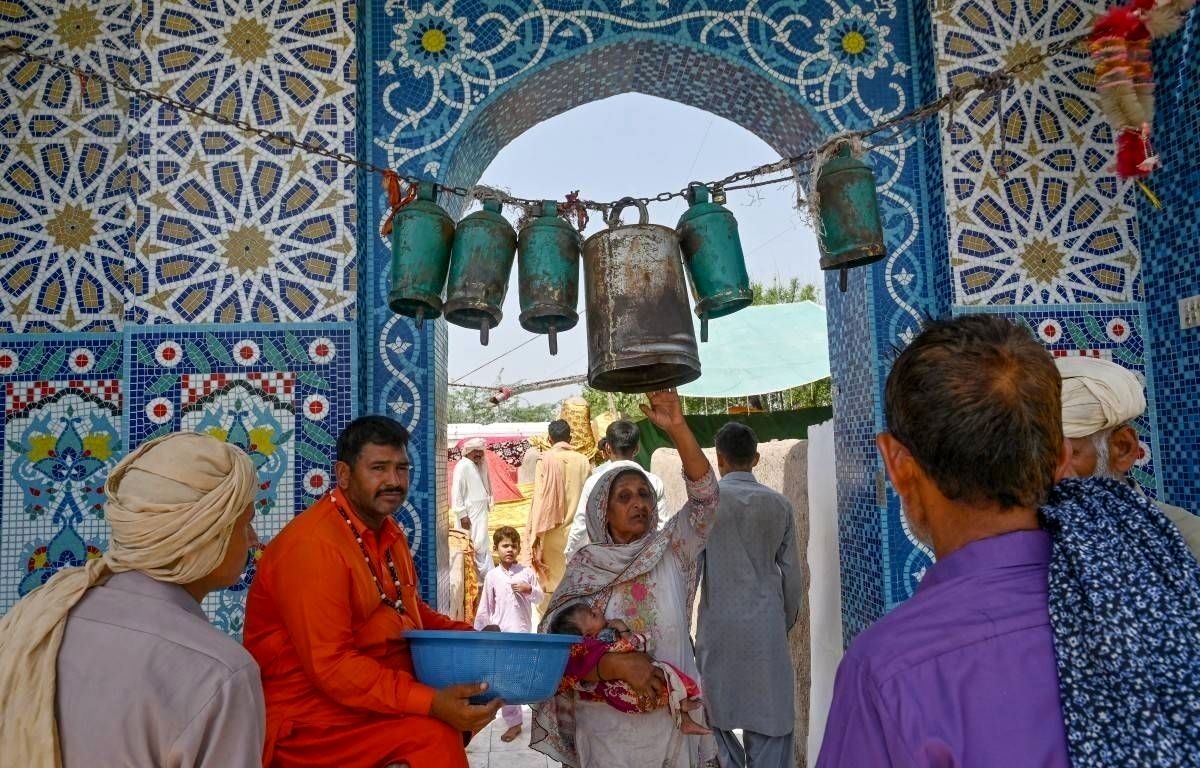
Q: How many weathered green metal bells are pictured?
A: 5